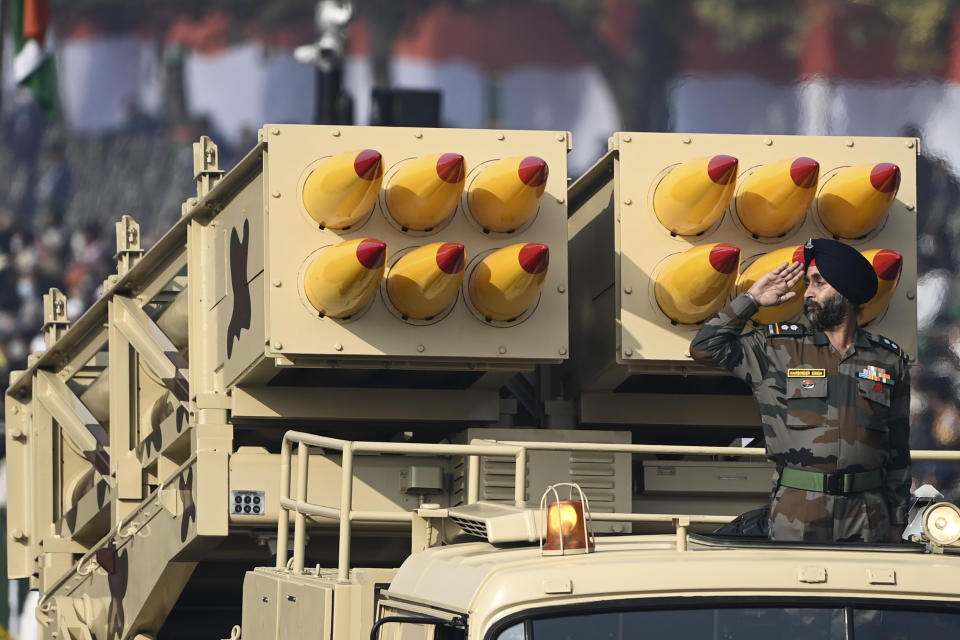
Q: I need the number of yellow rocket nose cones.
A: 12